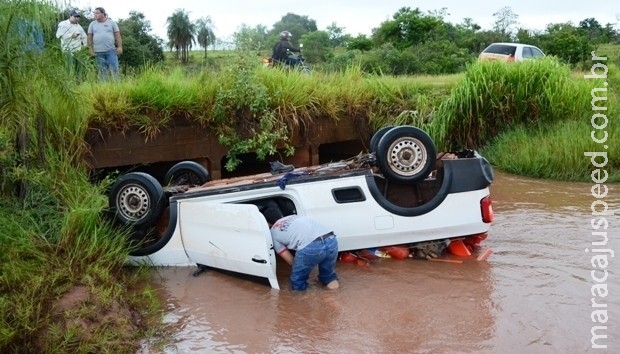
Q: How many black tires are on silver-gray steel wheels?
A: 2